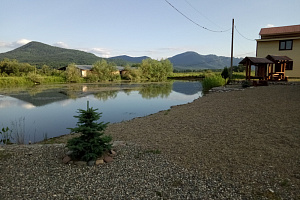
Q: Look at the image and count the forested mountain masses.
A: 3